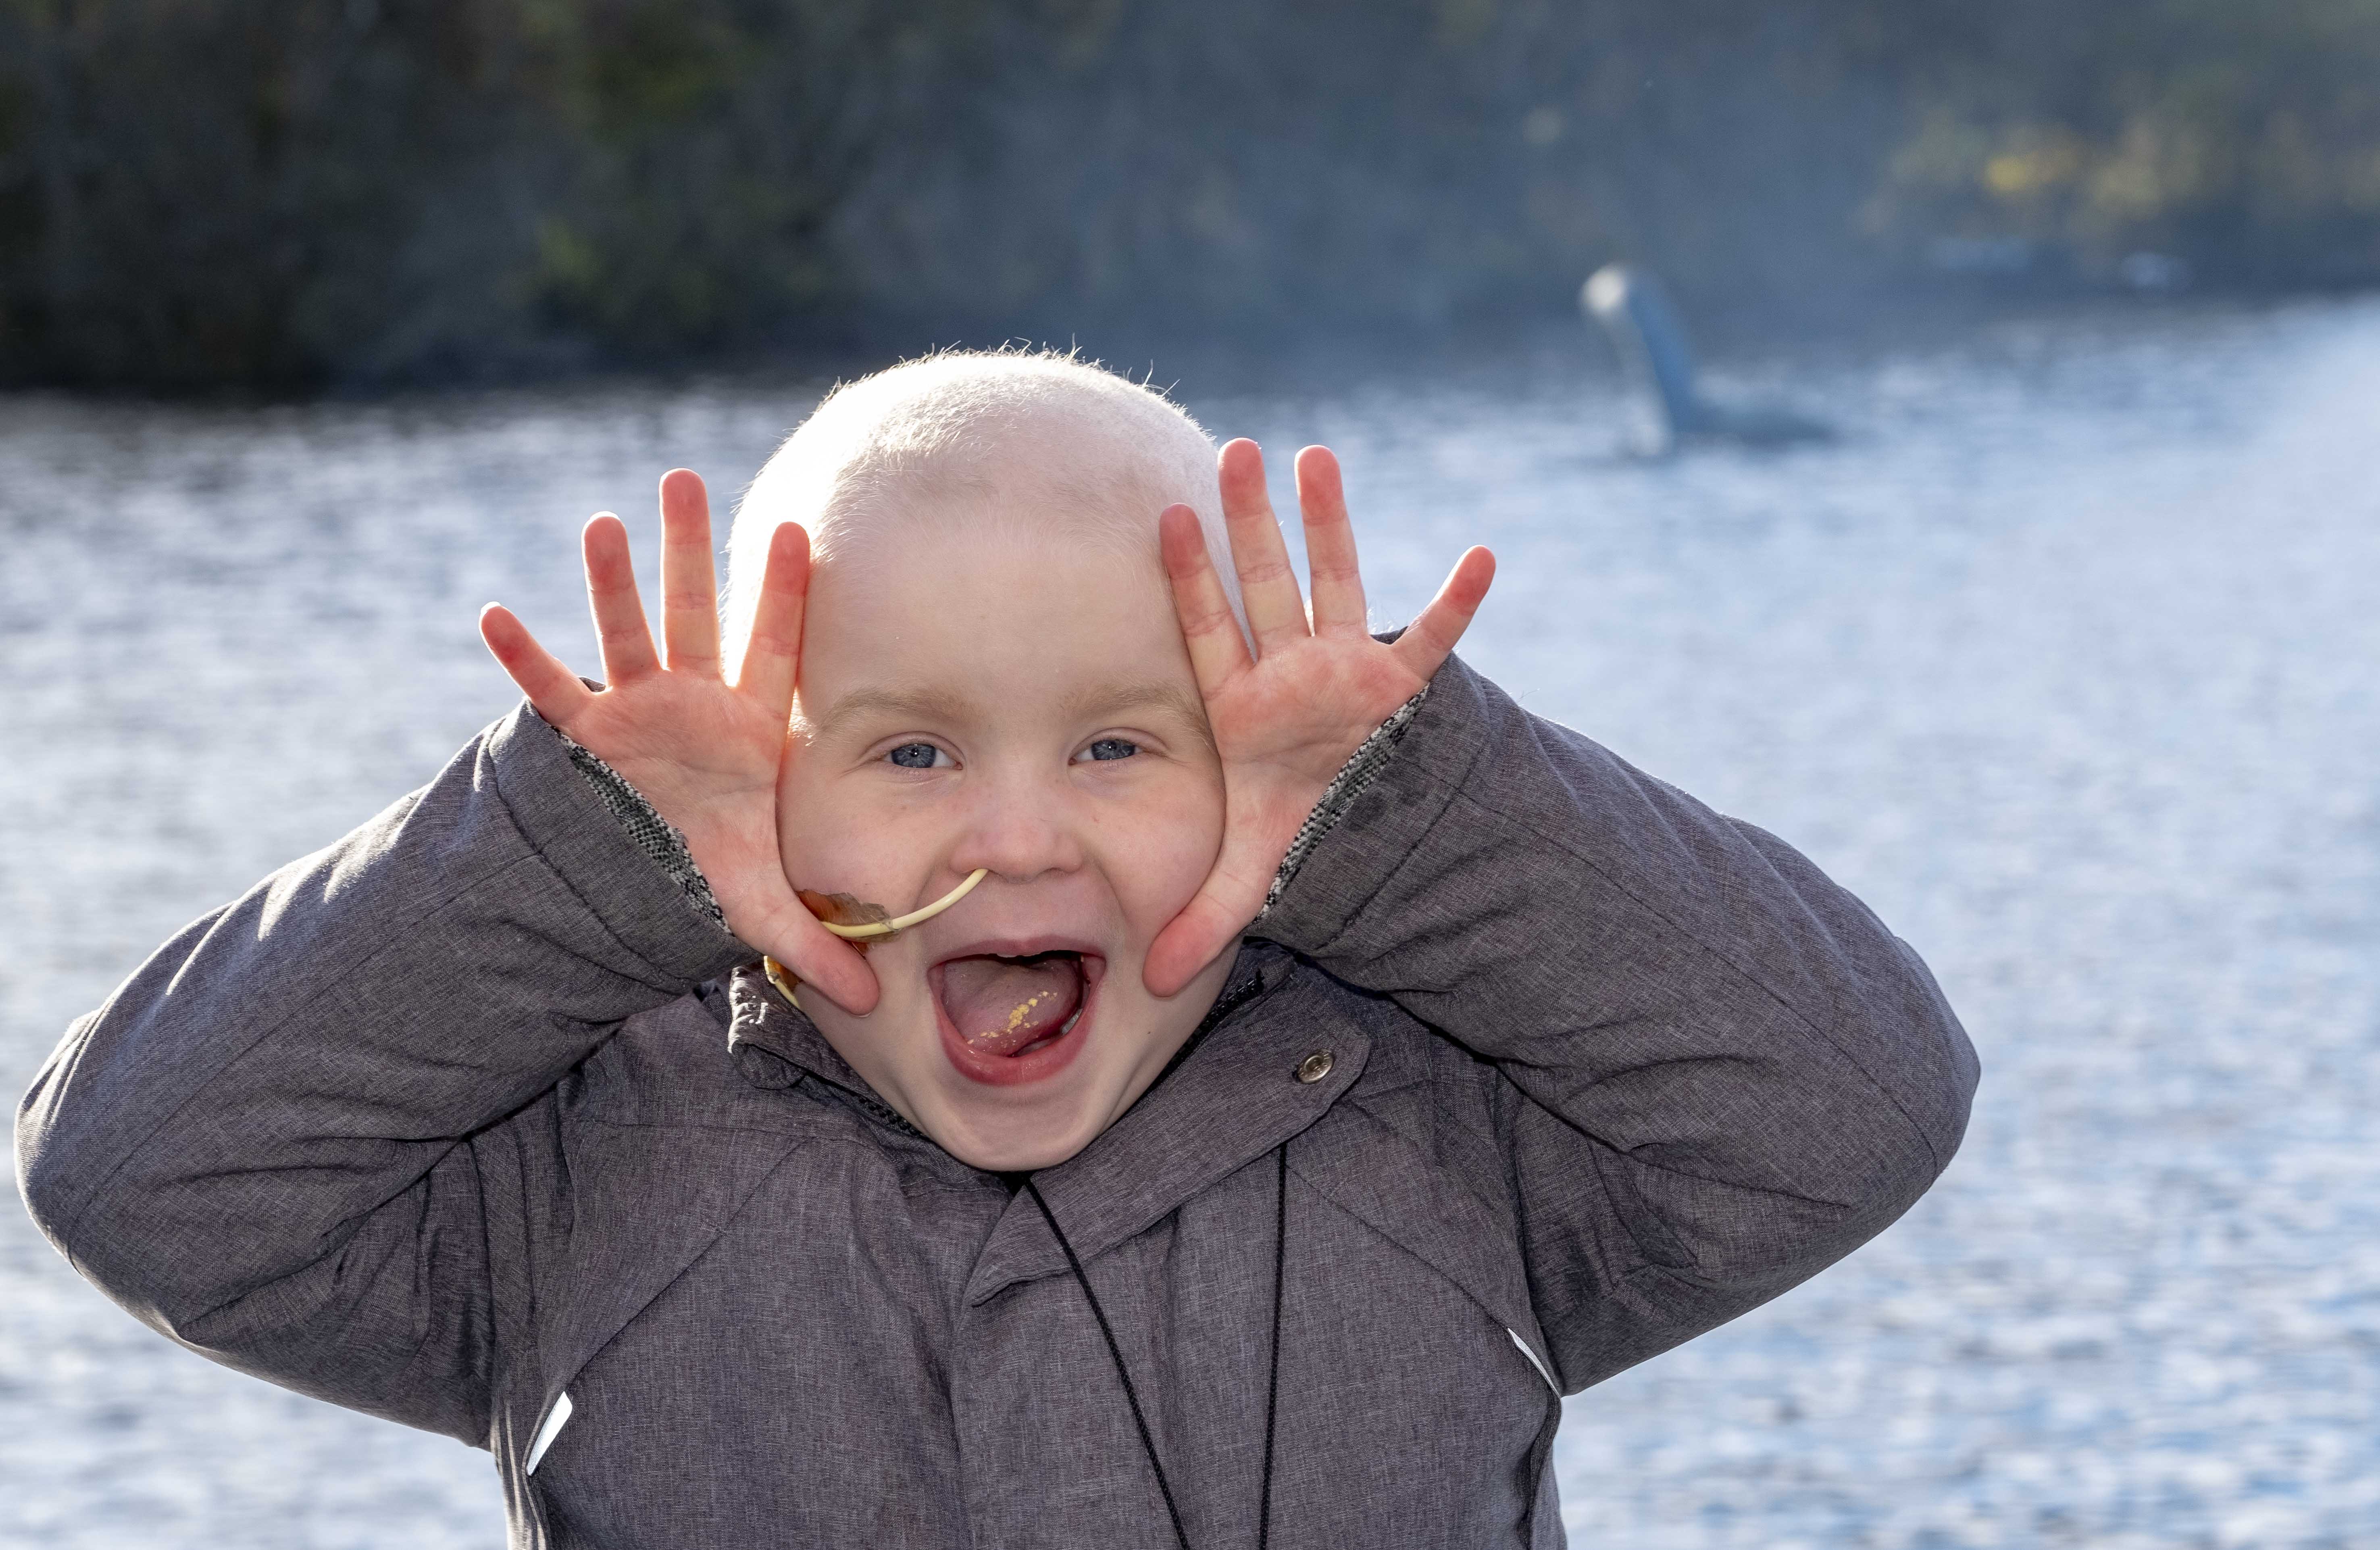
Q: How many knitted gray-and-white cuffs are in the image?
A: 2